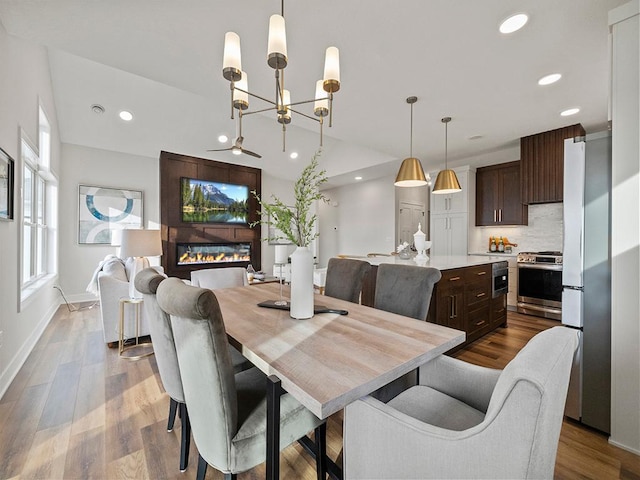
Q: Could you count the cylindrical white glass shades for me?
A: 6